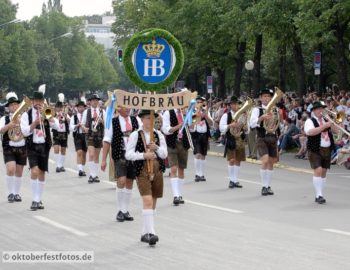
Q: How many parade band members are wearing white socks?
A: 12